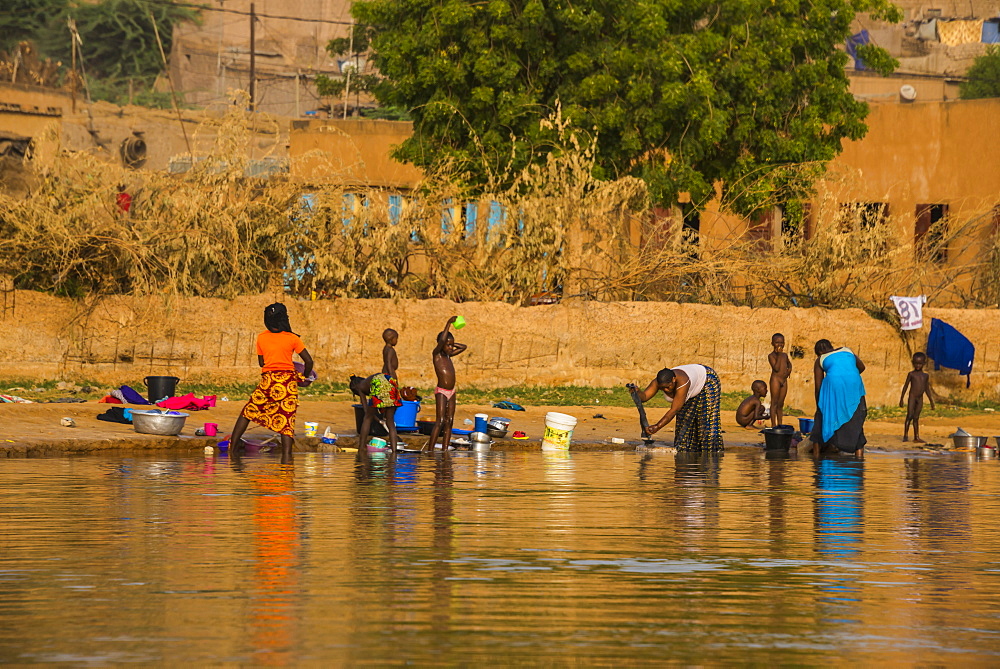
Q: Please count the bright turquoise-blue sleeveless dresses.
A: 1